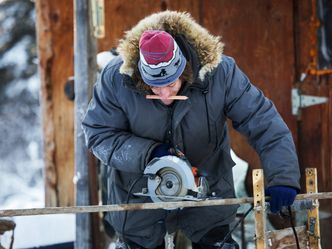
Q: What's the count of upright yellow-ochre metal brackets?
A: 2